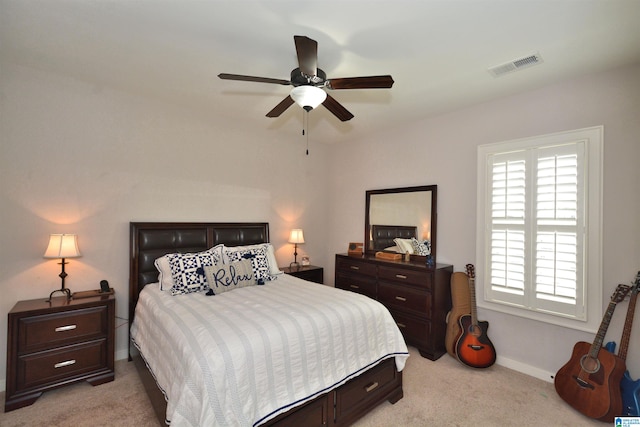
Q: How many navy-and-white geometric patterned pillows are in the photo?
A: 2